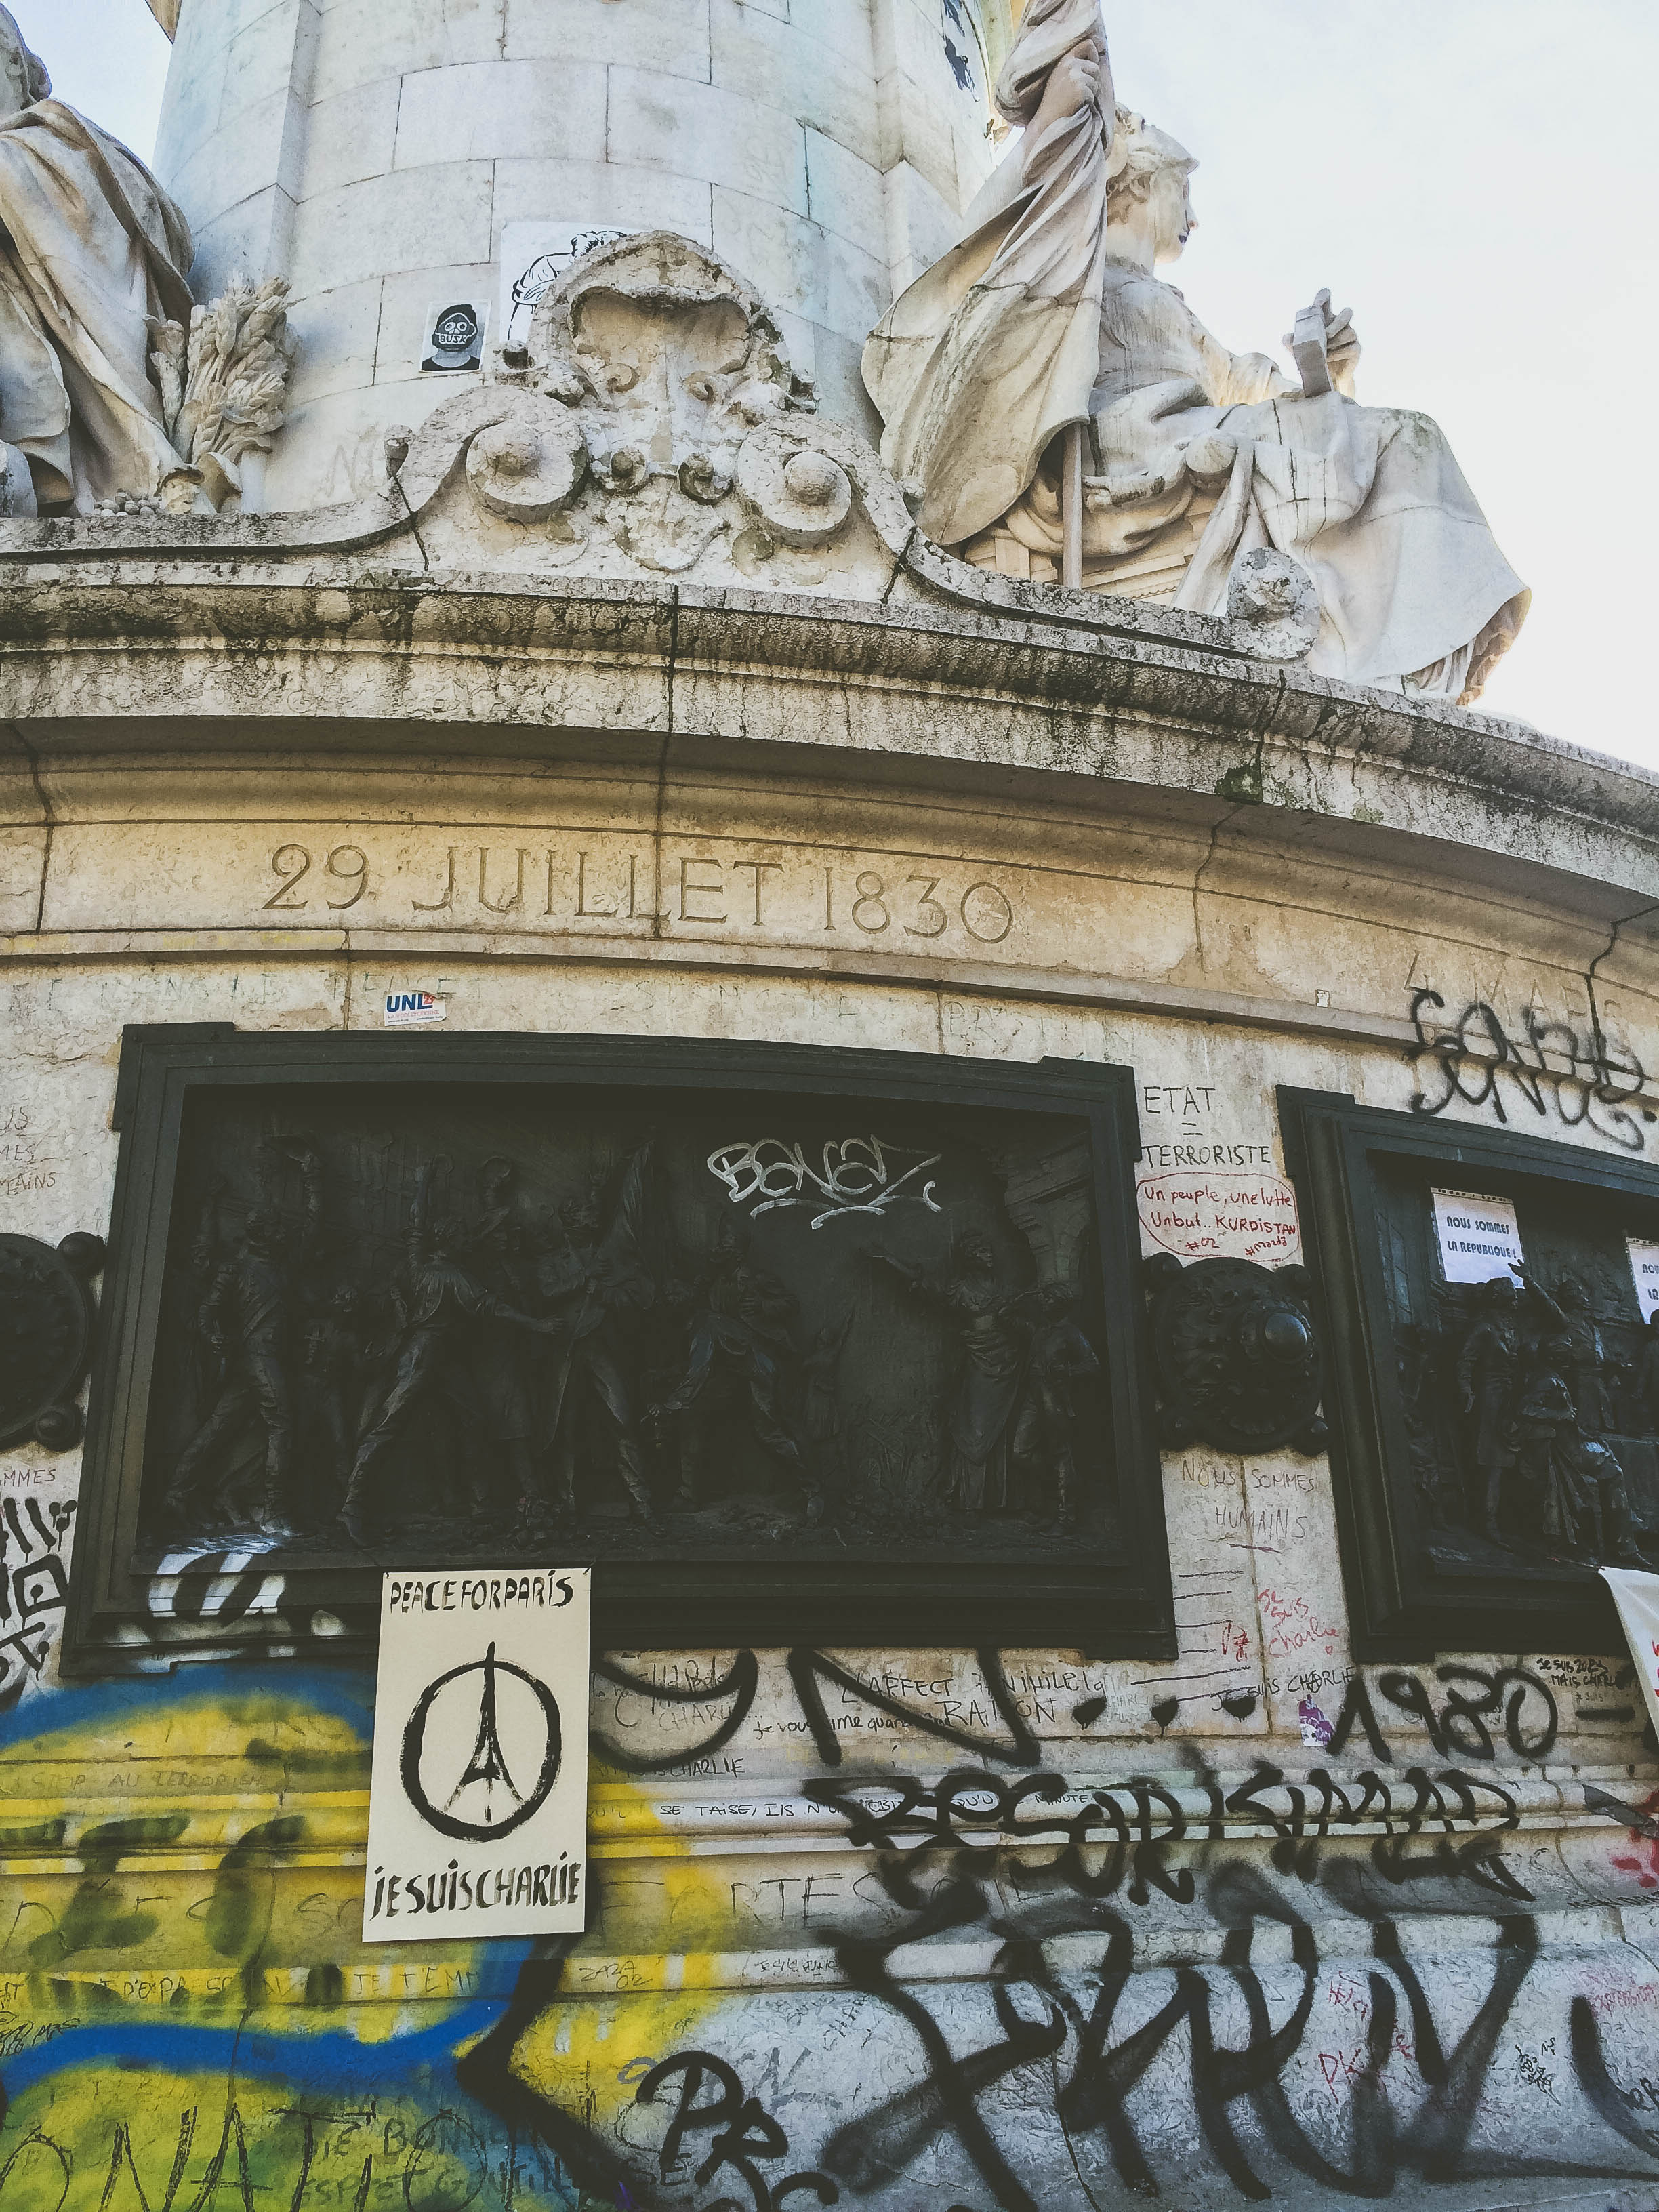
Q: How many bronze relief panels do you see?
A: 2